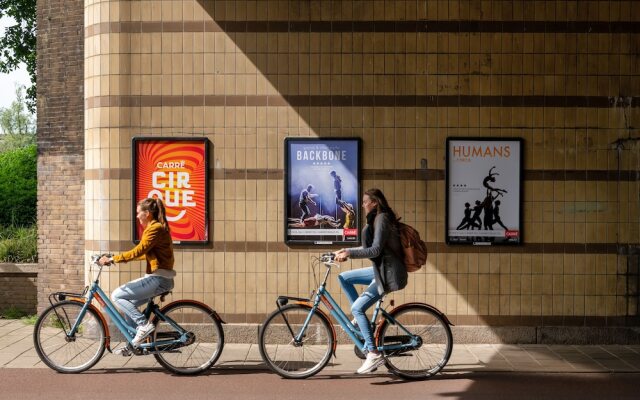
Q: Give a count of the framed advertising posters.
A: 3